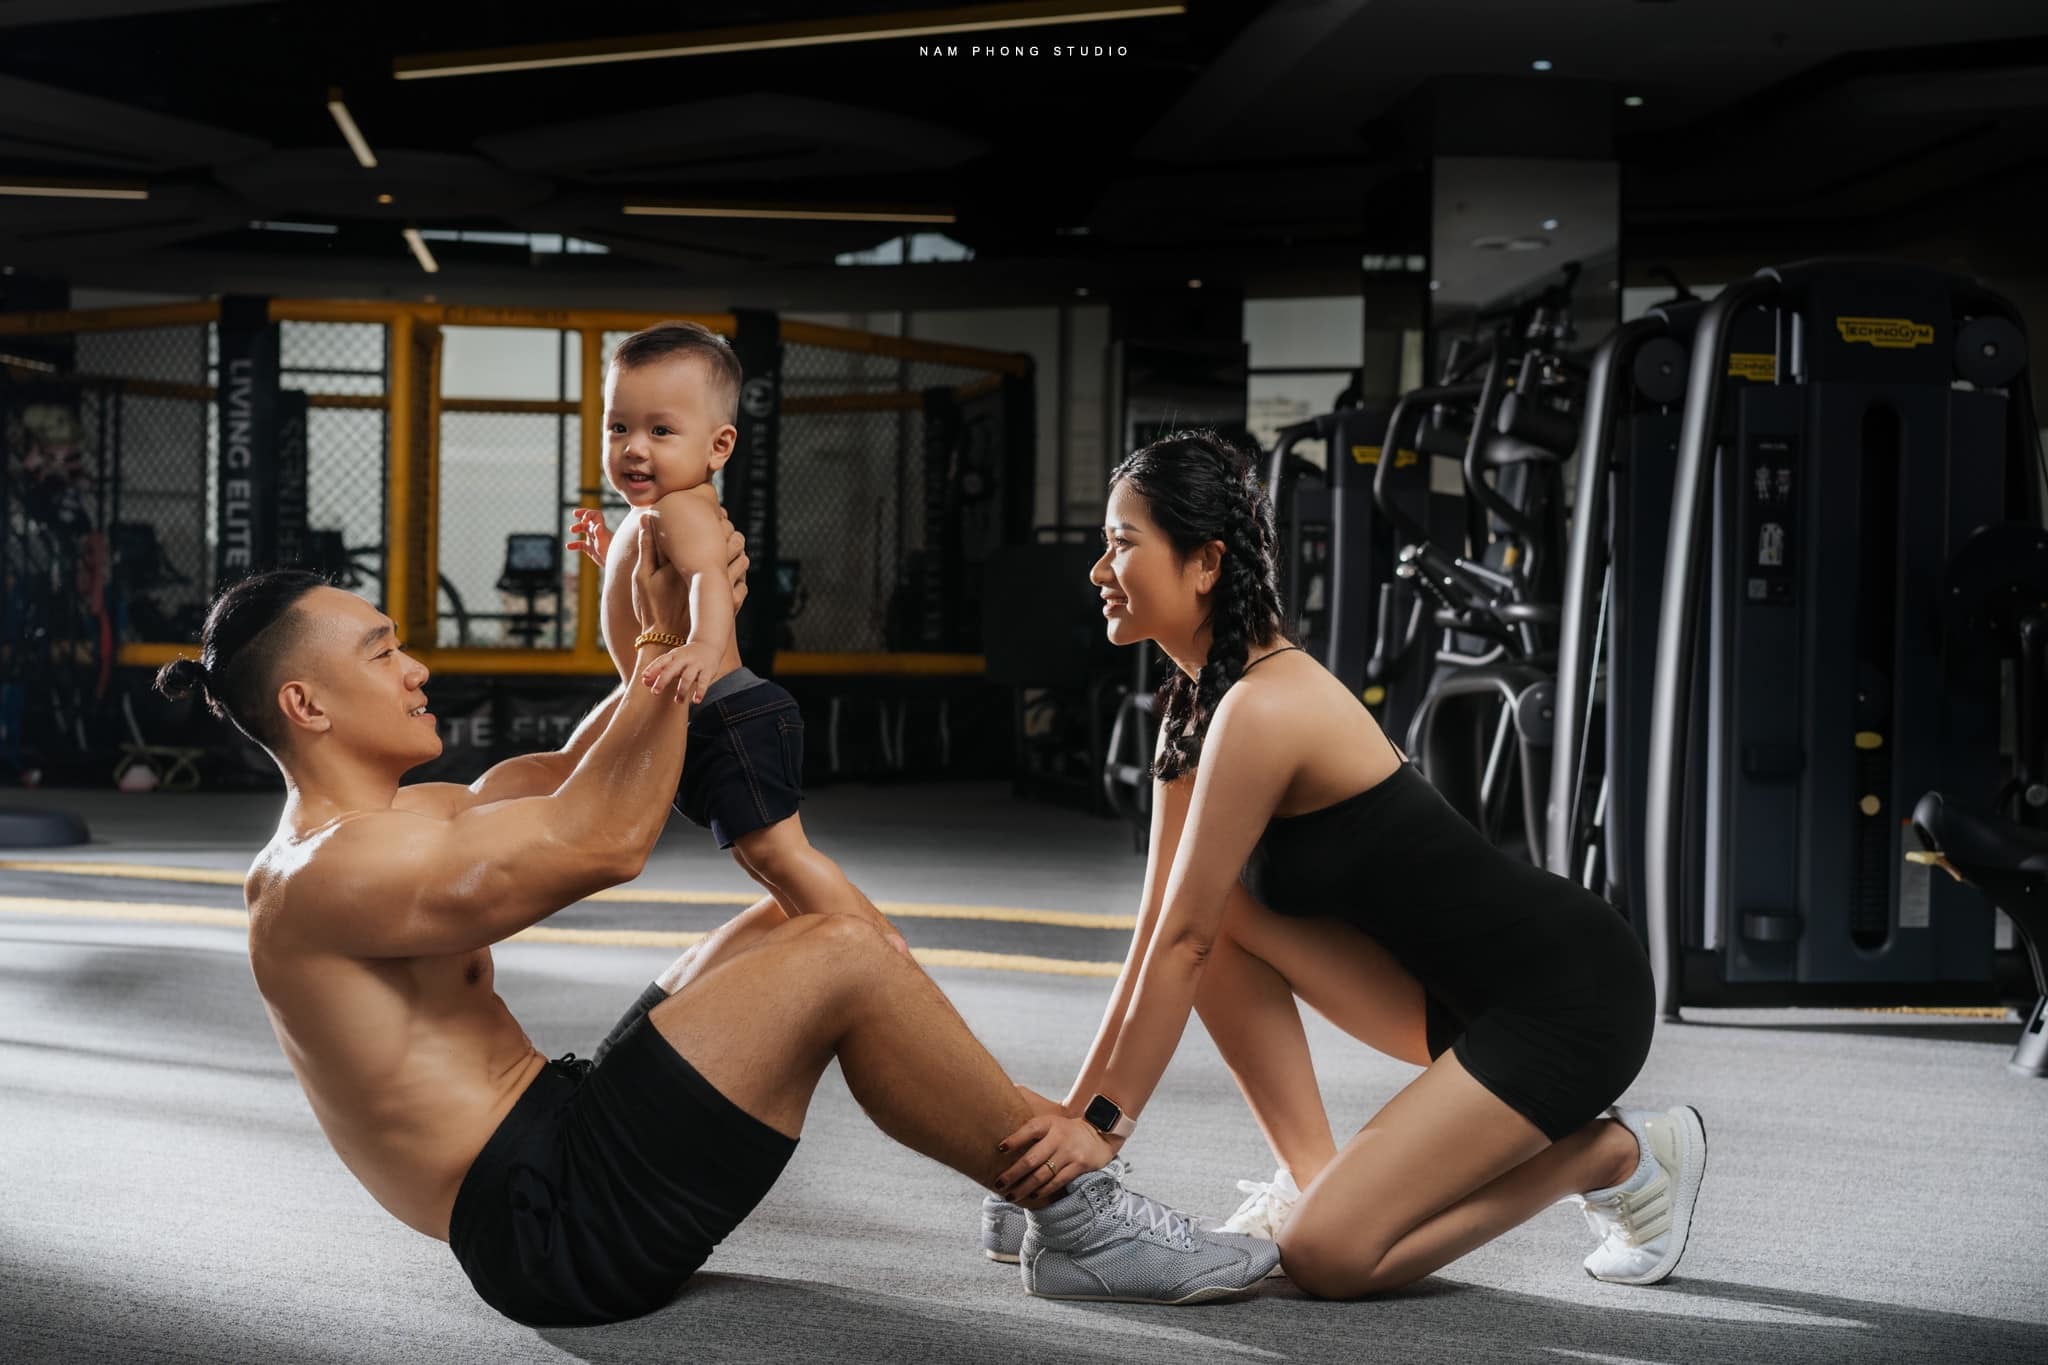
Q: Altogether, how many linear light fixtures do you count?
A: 5